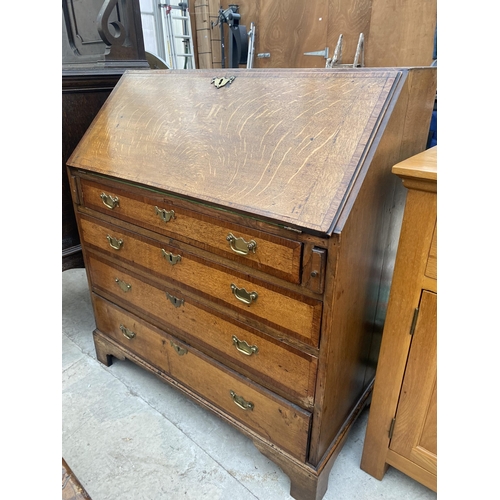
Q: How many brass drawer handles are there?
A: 8